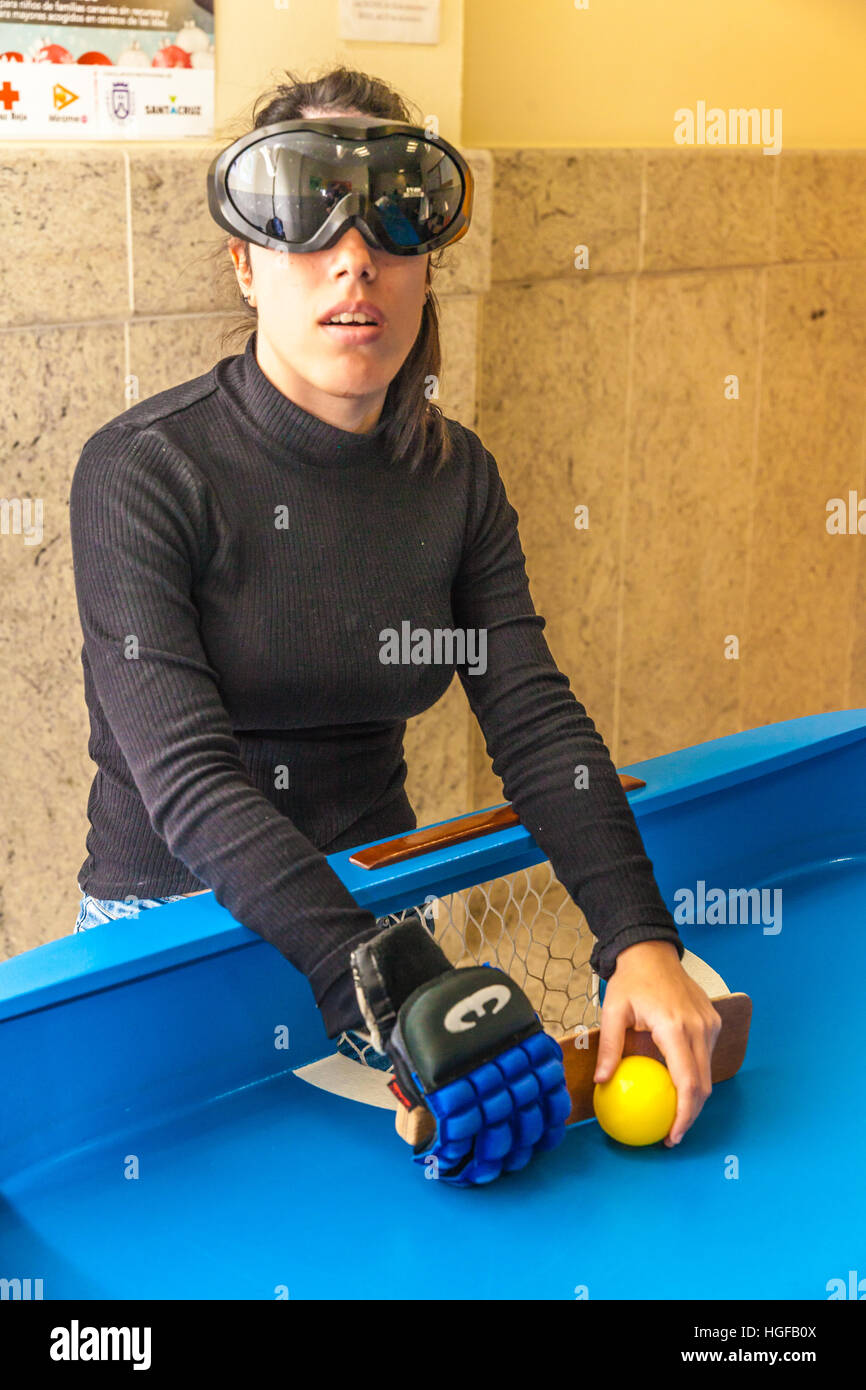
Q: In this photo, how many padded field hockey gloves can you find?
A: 1